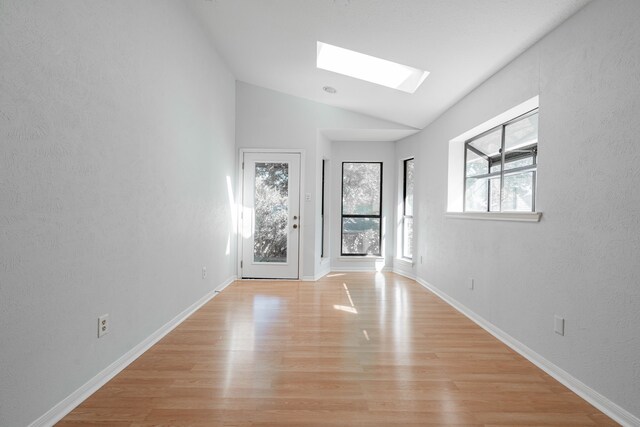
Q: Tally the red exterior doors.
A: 0